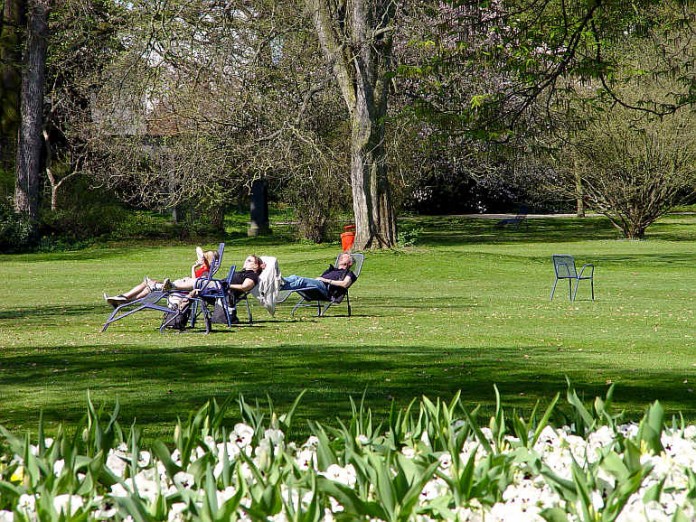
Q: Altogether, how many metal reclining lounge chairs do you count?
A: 3